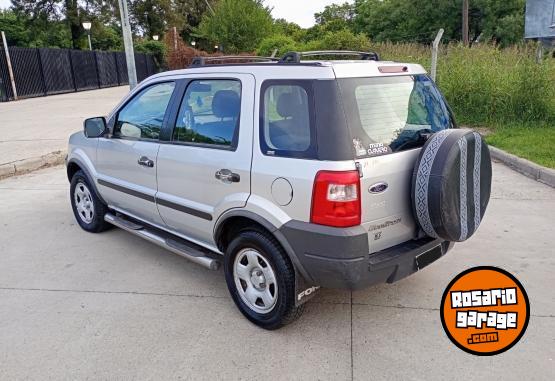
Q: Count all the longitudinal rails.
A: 2